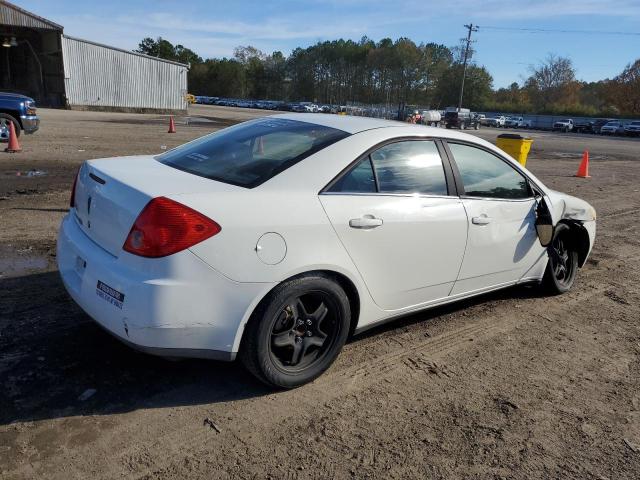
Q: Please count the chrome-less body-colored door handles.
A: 2